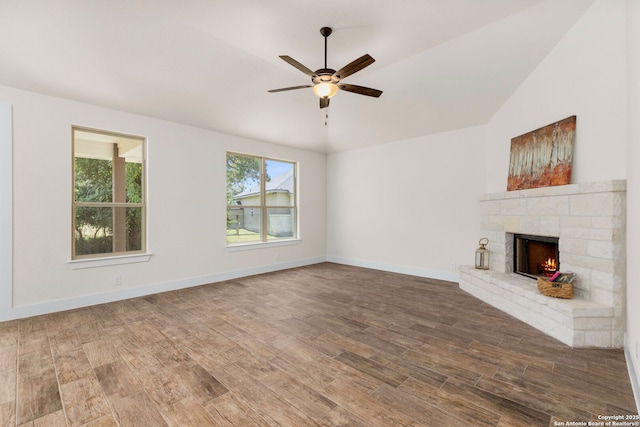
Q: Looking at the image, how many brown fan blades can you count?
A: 5